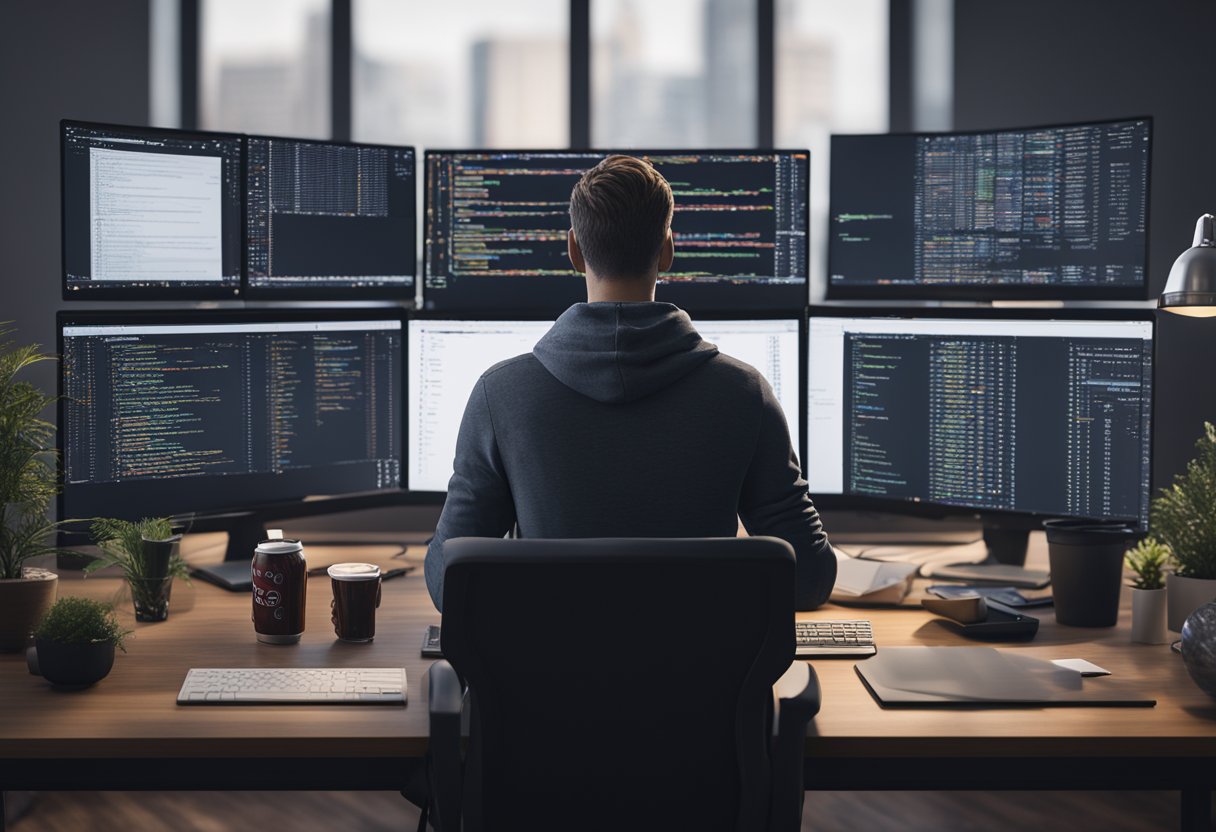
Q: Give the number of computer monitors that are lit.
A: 7